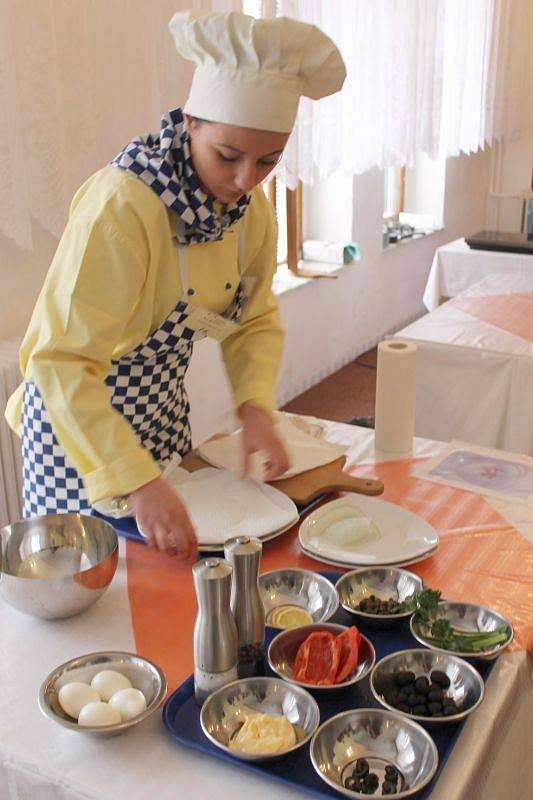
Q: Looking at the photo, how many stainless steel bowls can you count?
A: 9